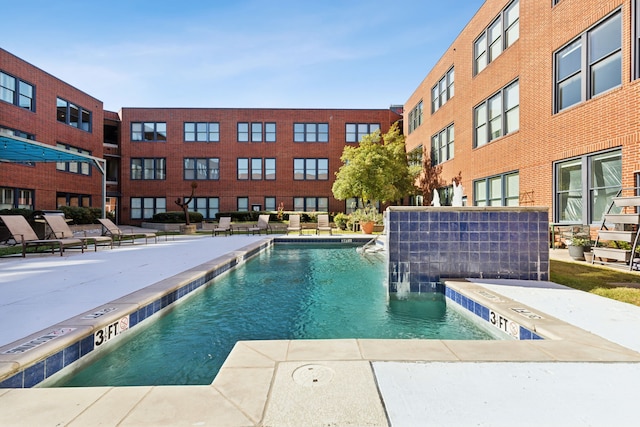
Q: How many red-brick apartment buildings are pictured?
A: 3